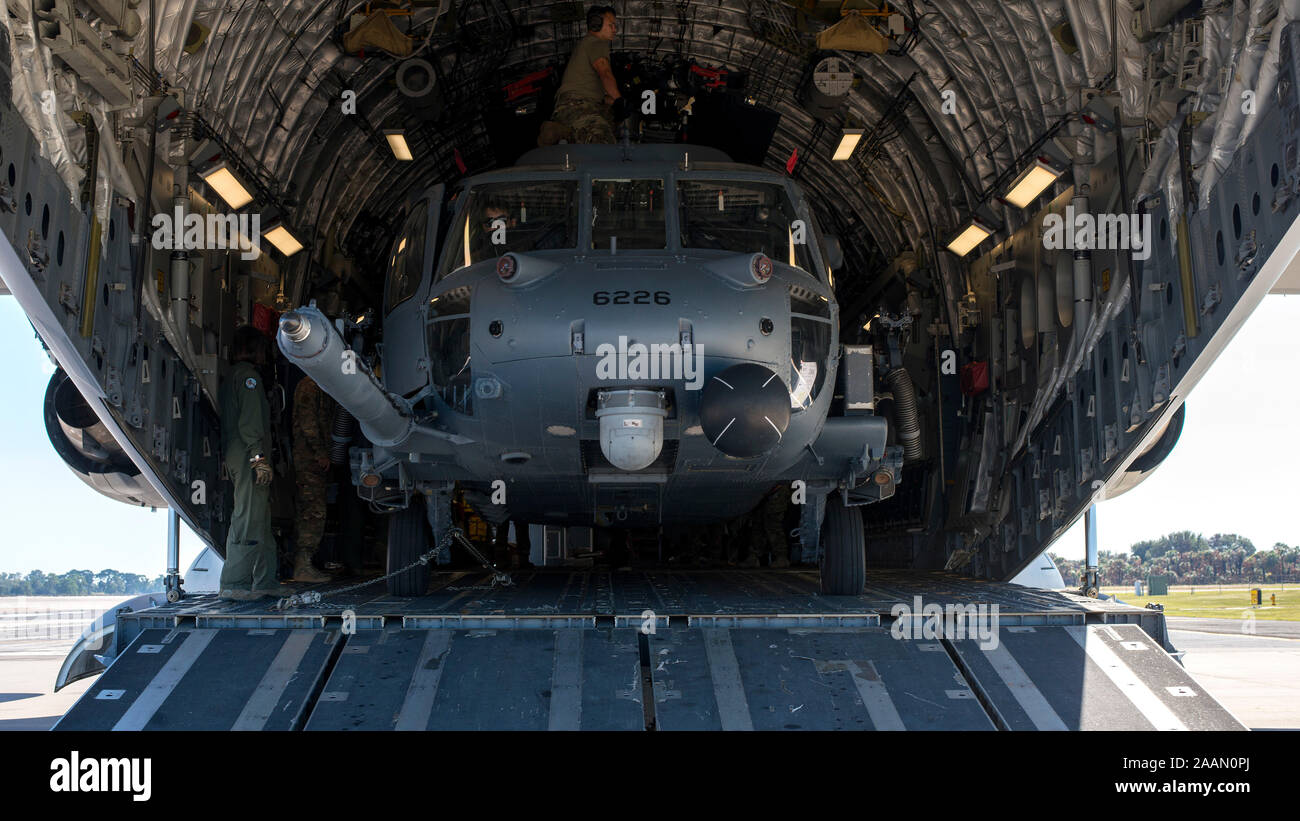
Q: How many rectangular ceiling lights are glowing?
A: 6